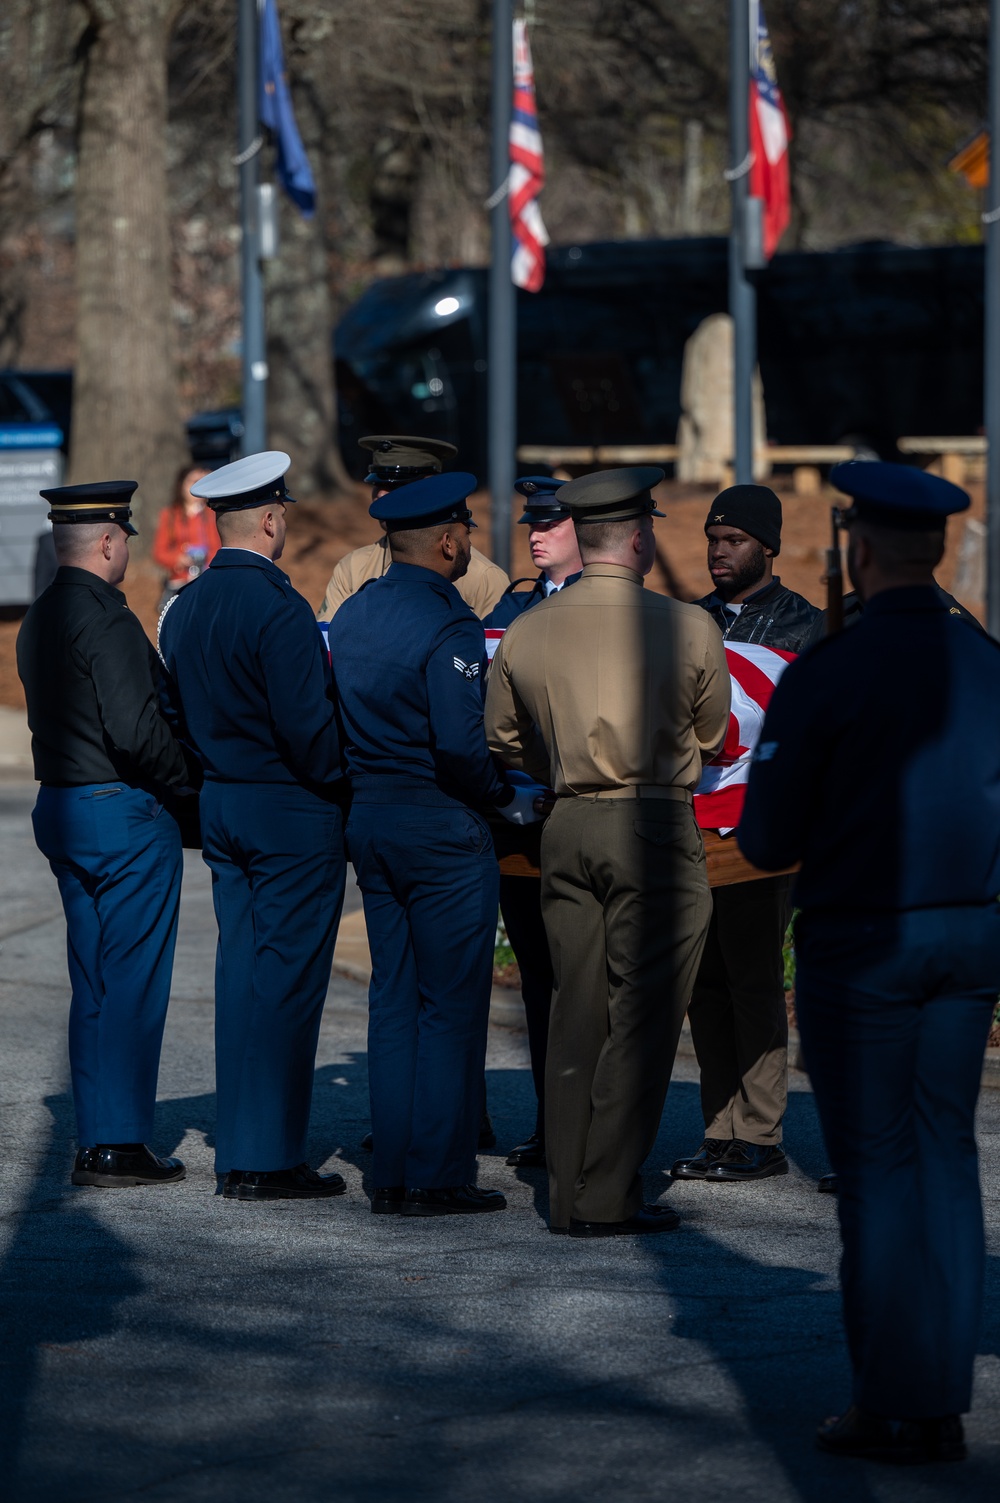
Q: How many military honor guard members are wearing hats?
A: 7